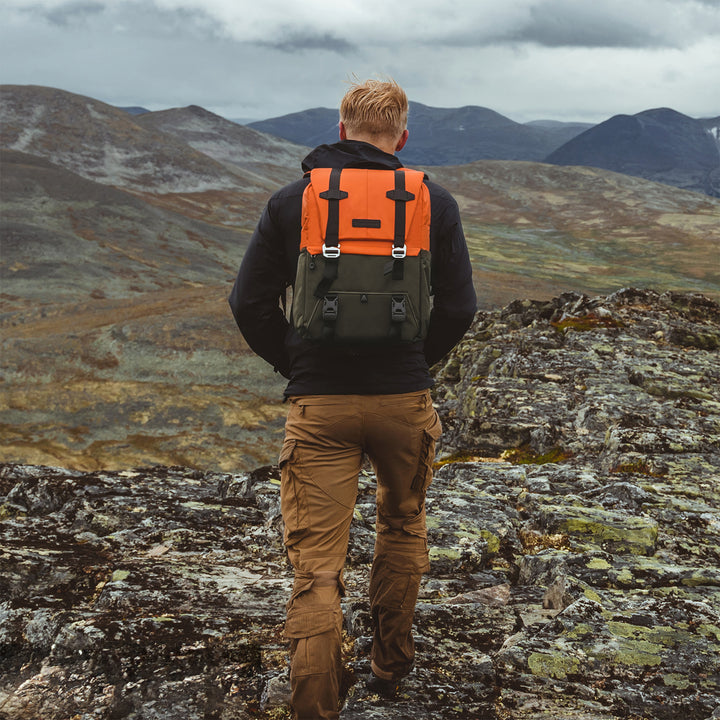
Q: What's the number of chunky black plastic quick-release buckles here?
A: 2